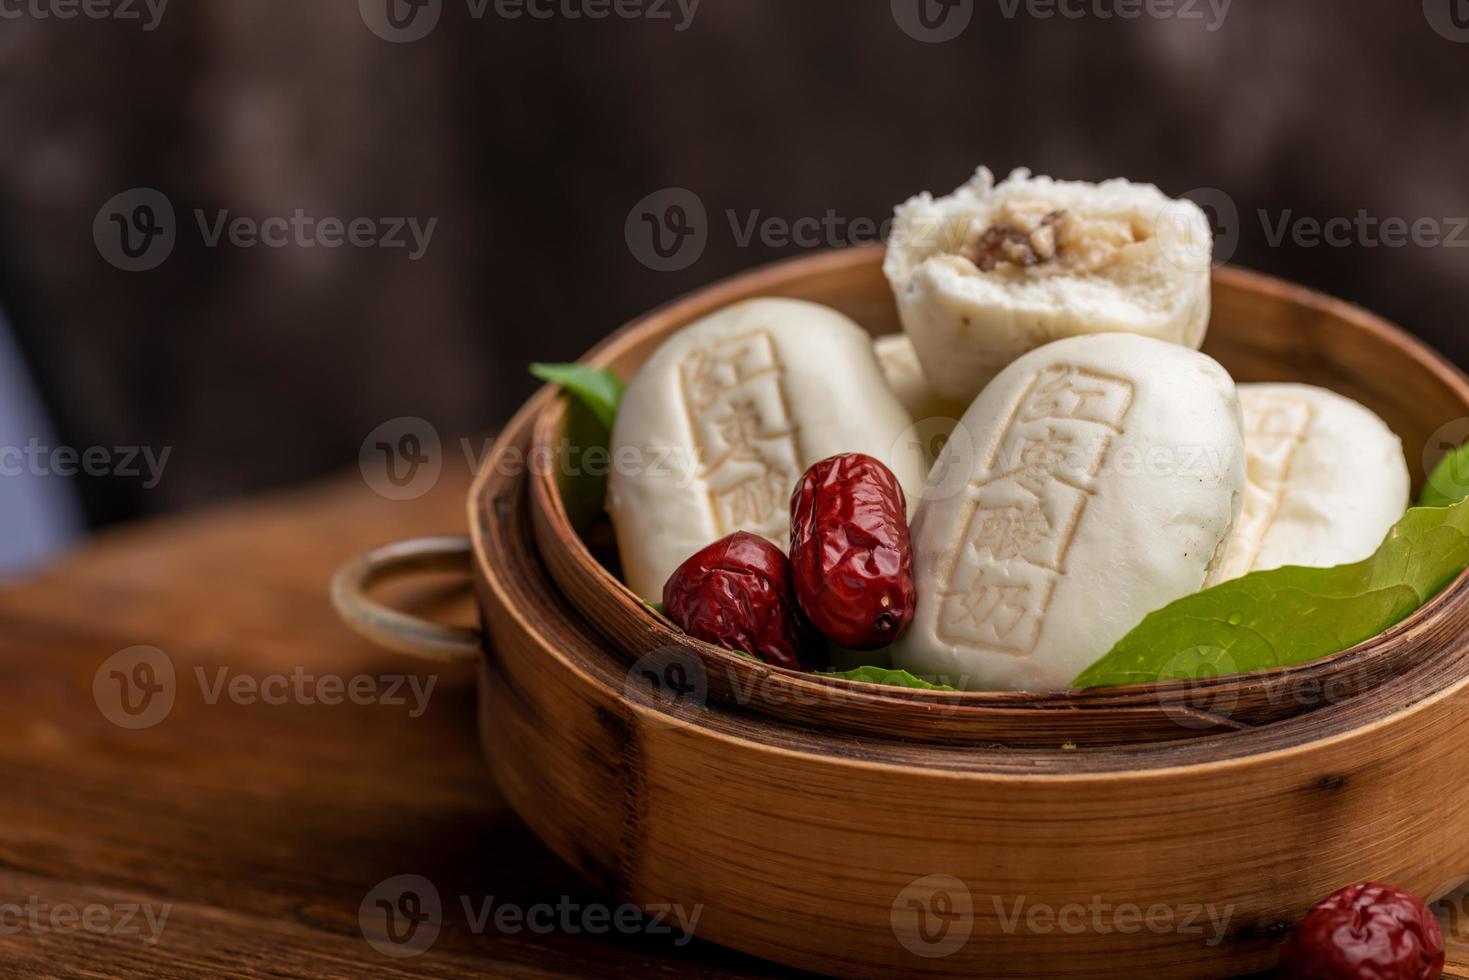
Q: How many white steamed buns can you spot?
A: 5